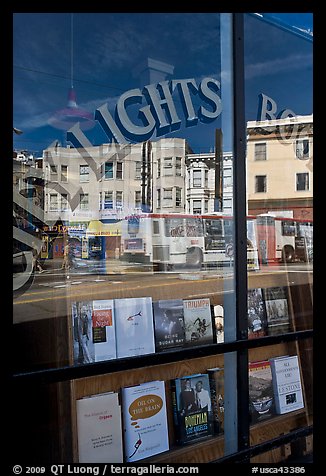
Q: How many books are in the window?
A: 13